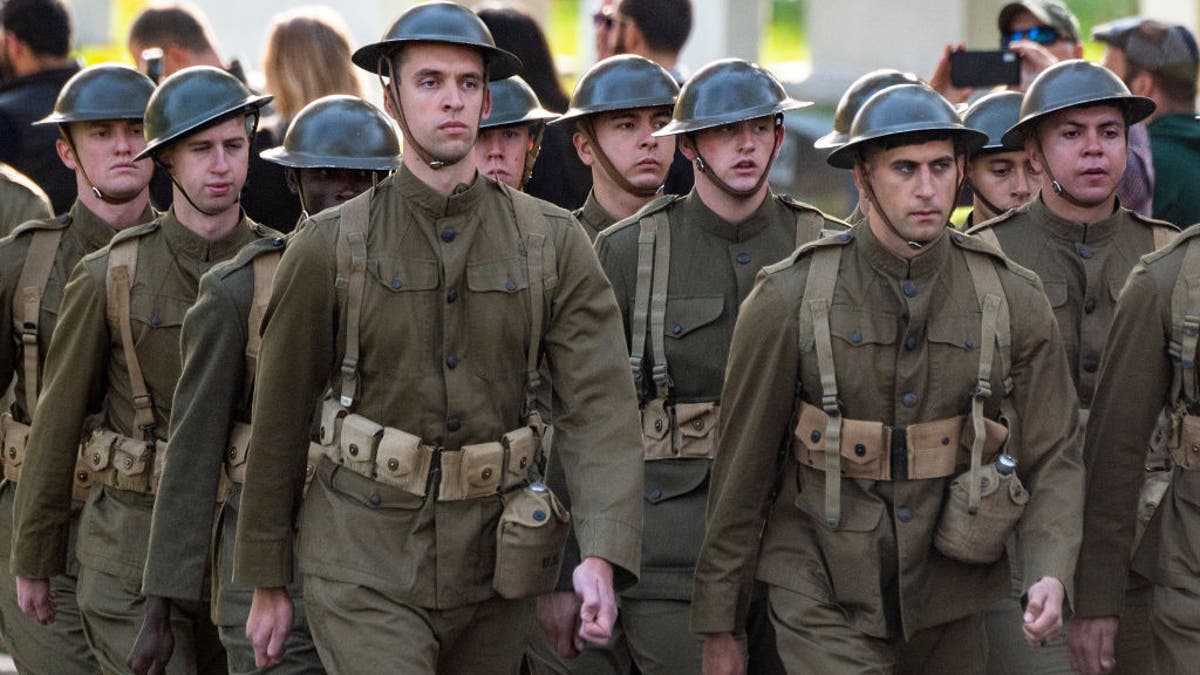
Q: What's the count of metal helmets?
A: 11